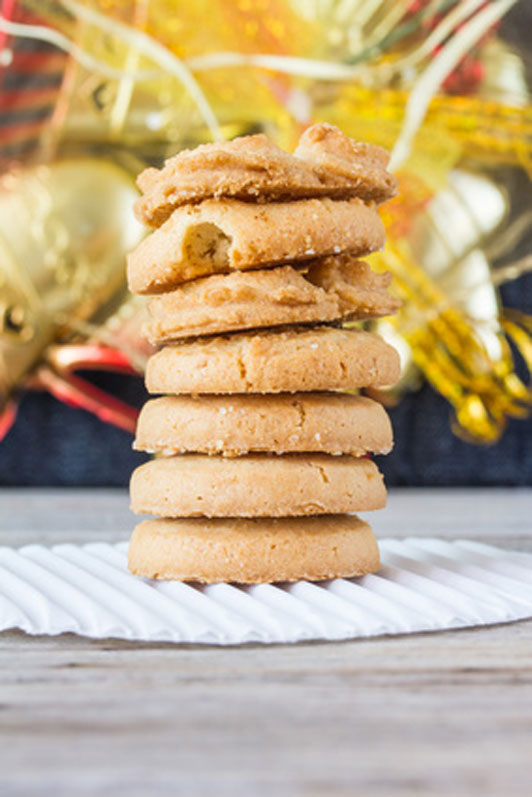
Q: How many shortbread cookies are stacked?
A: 7